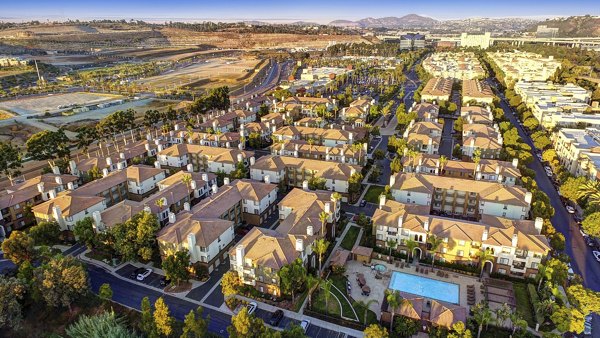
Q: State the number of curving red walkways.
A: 0